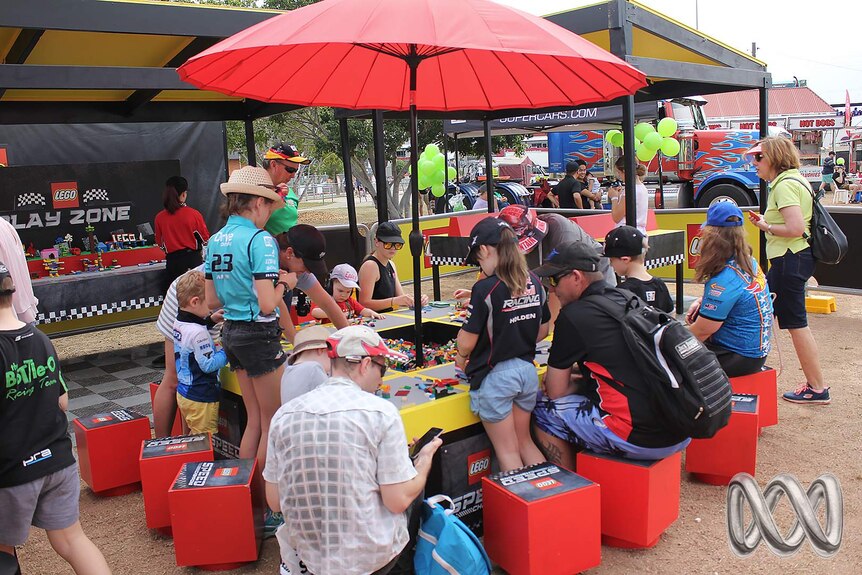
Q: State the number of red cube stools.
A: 8